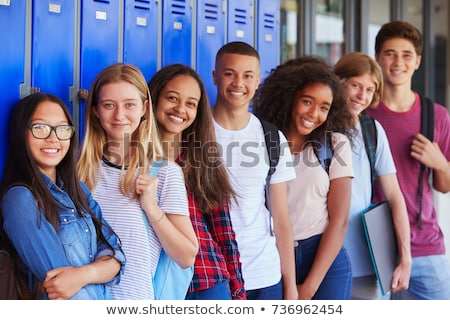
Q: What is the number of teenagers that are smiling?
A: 7